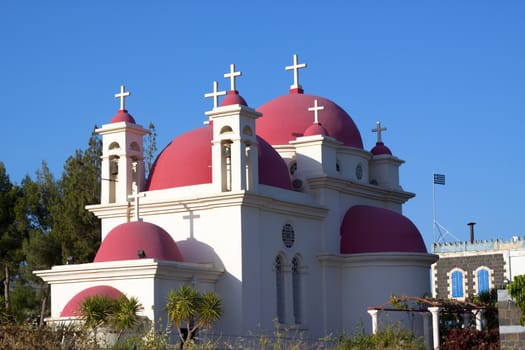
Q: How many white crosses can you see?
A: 7